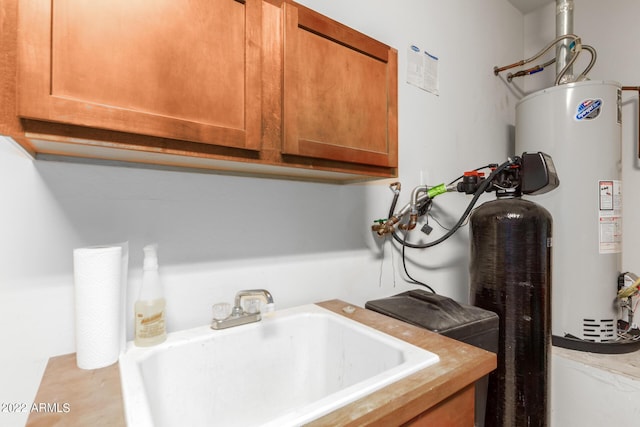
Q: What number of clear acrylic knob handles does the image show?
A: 2